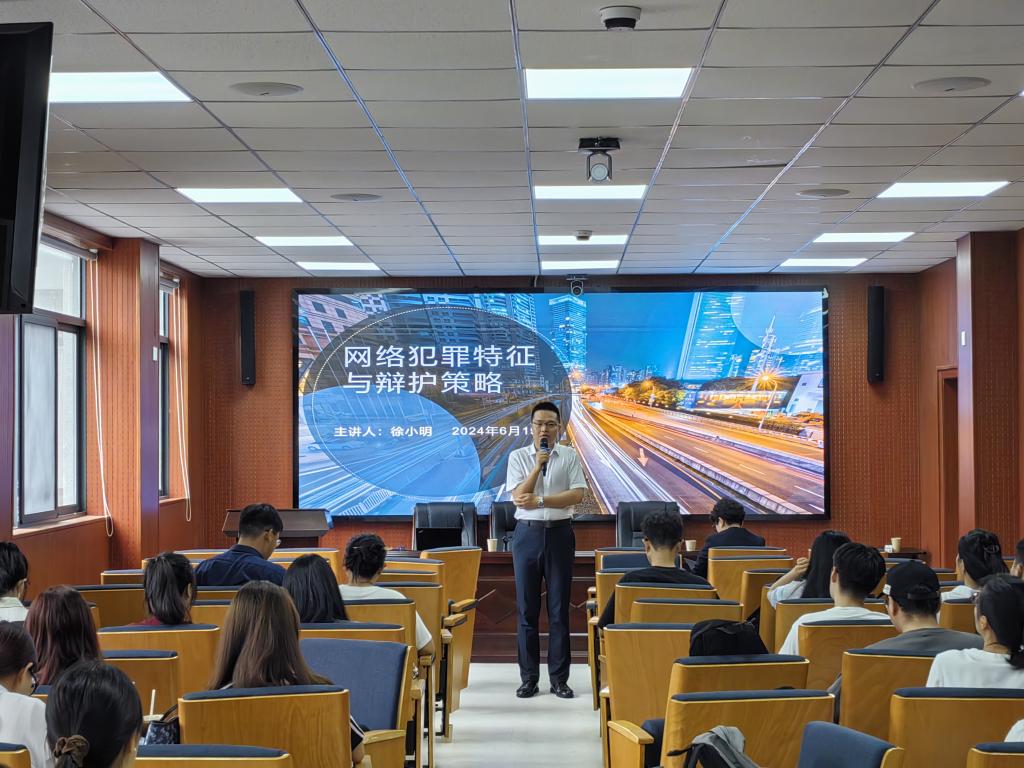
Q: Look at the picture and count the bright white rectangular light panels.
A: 11